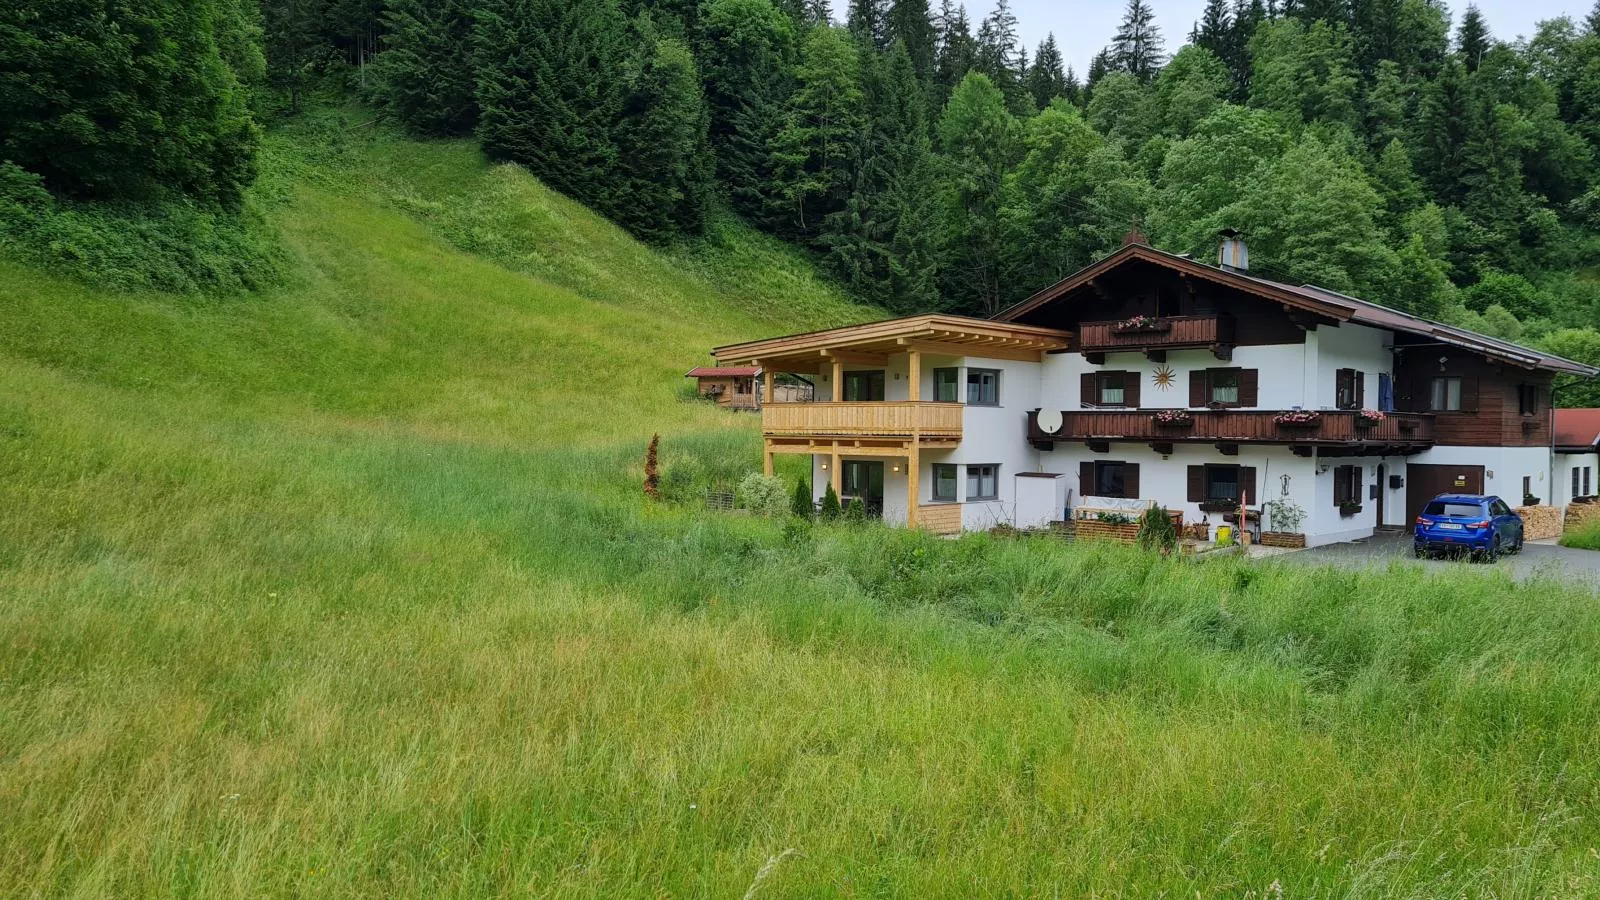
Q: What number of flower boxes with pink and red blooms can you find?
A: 4